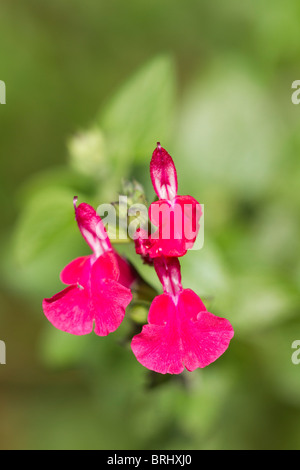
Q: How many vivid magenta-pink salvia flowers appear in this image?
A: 3